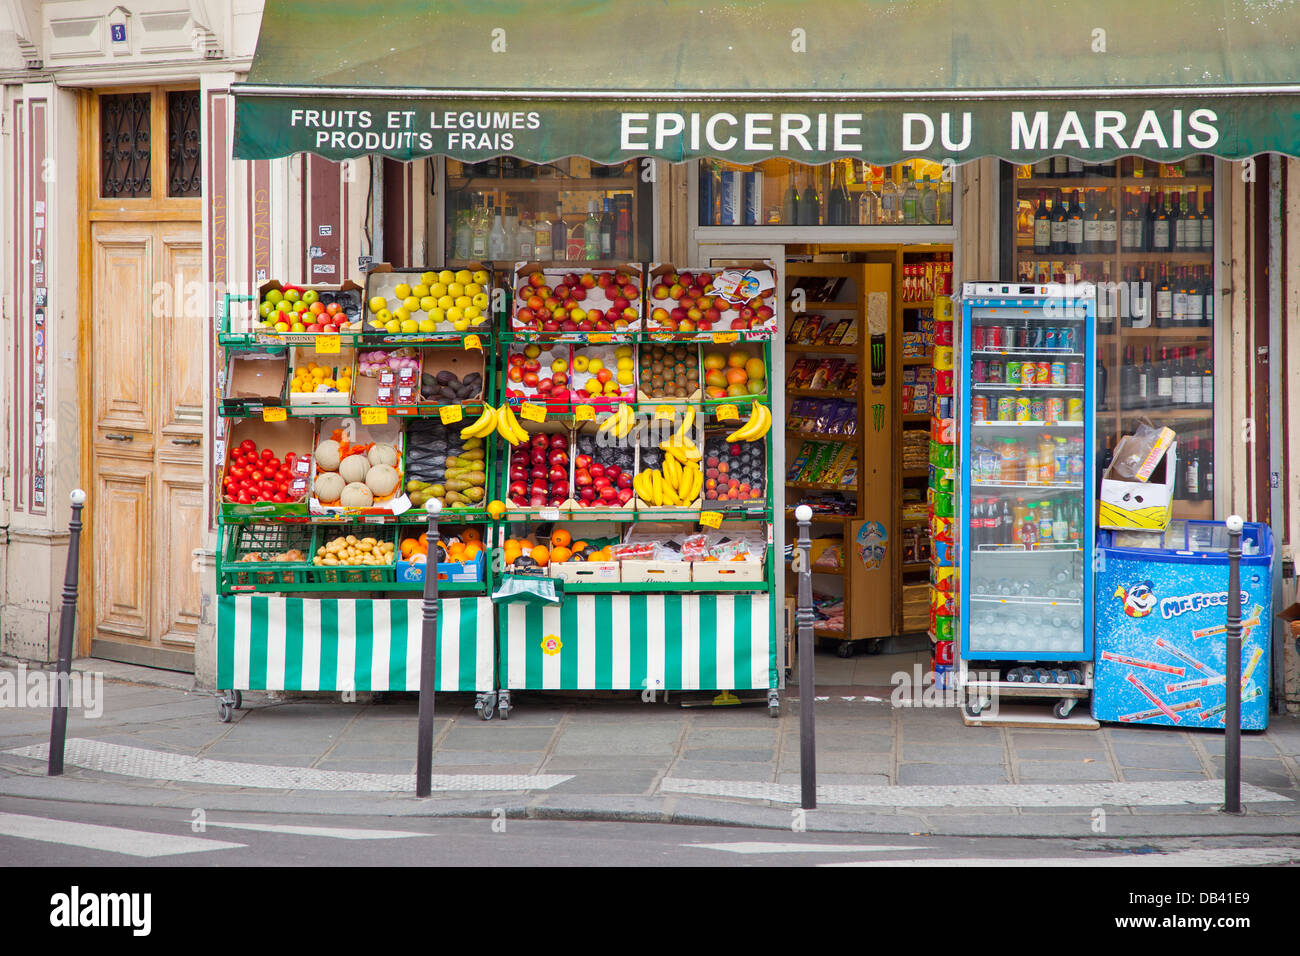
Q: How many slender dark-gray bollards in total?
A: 4